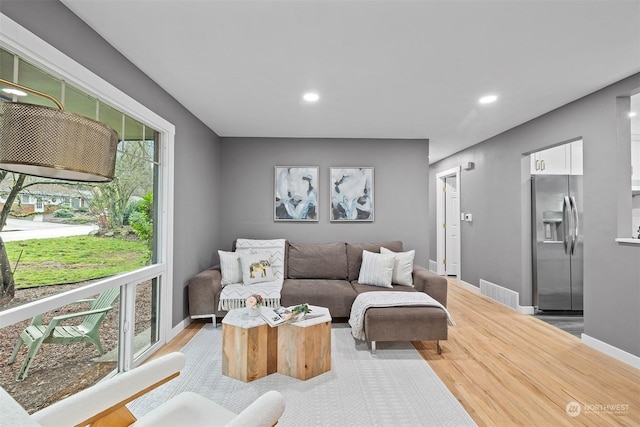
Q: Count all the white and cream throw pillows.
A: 4